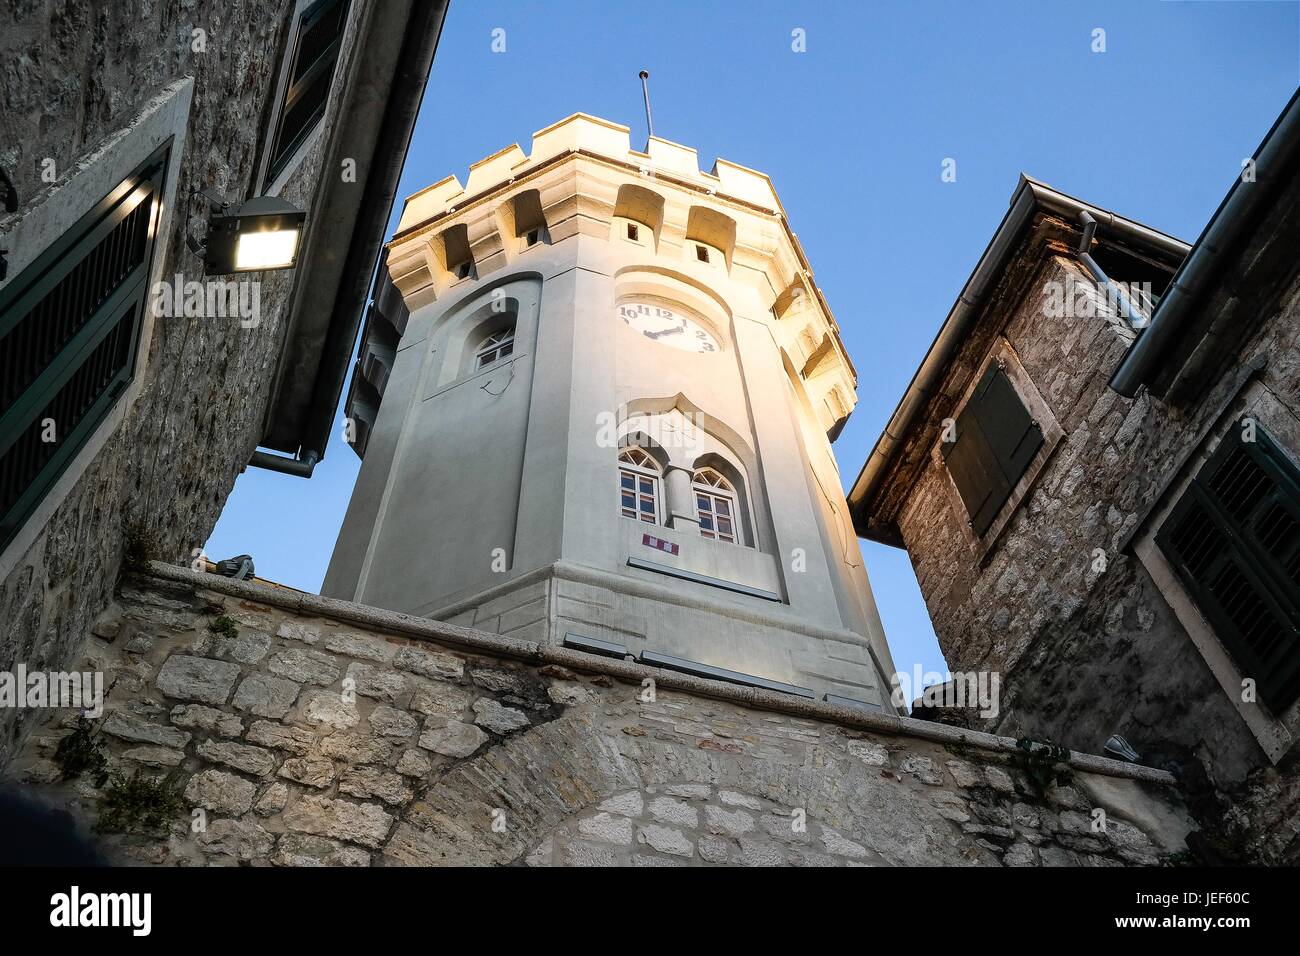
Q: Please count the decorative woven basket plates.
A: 0